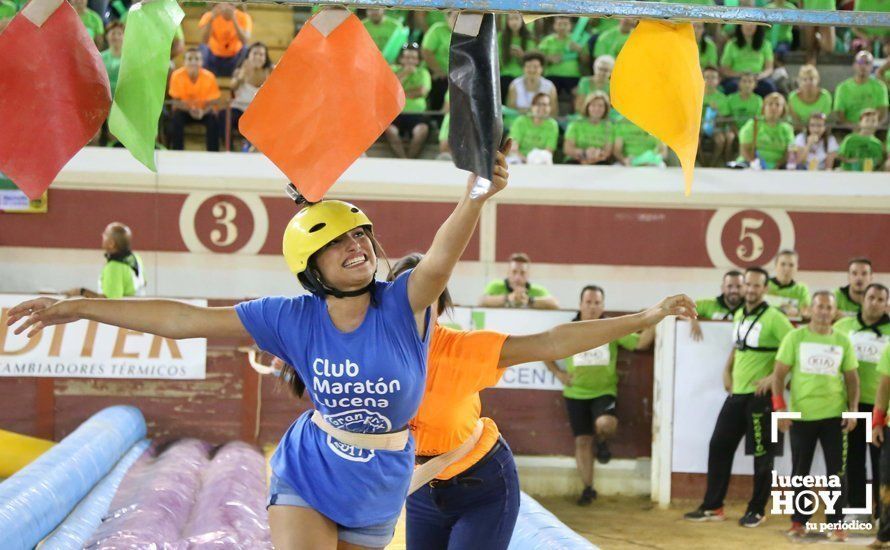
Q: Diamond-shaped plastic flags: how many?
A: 5